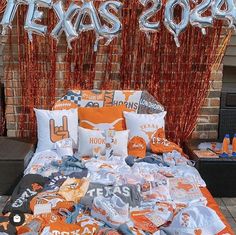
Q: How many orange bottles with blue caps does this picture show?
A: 2